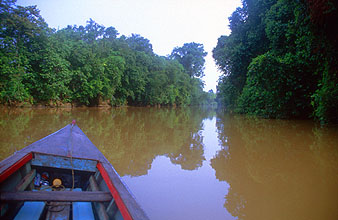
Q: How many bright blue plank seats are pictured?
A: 2